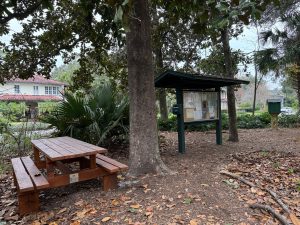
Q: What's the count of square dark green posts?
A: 2